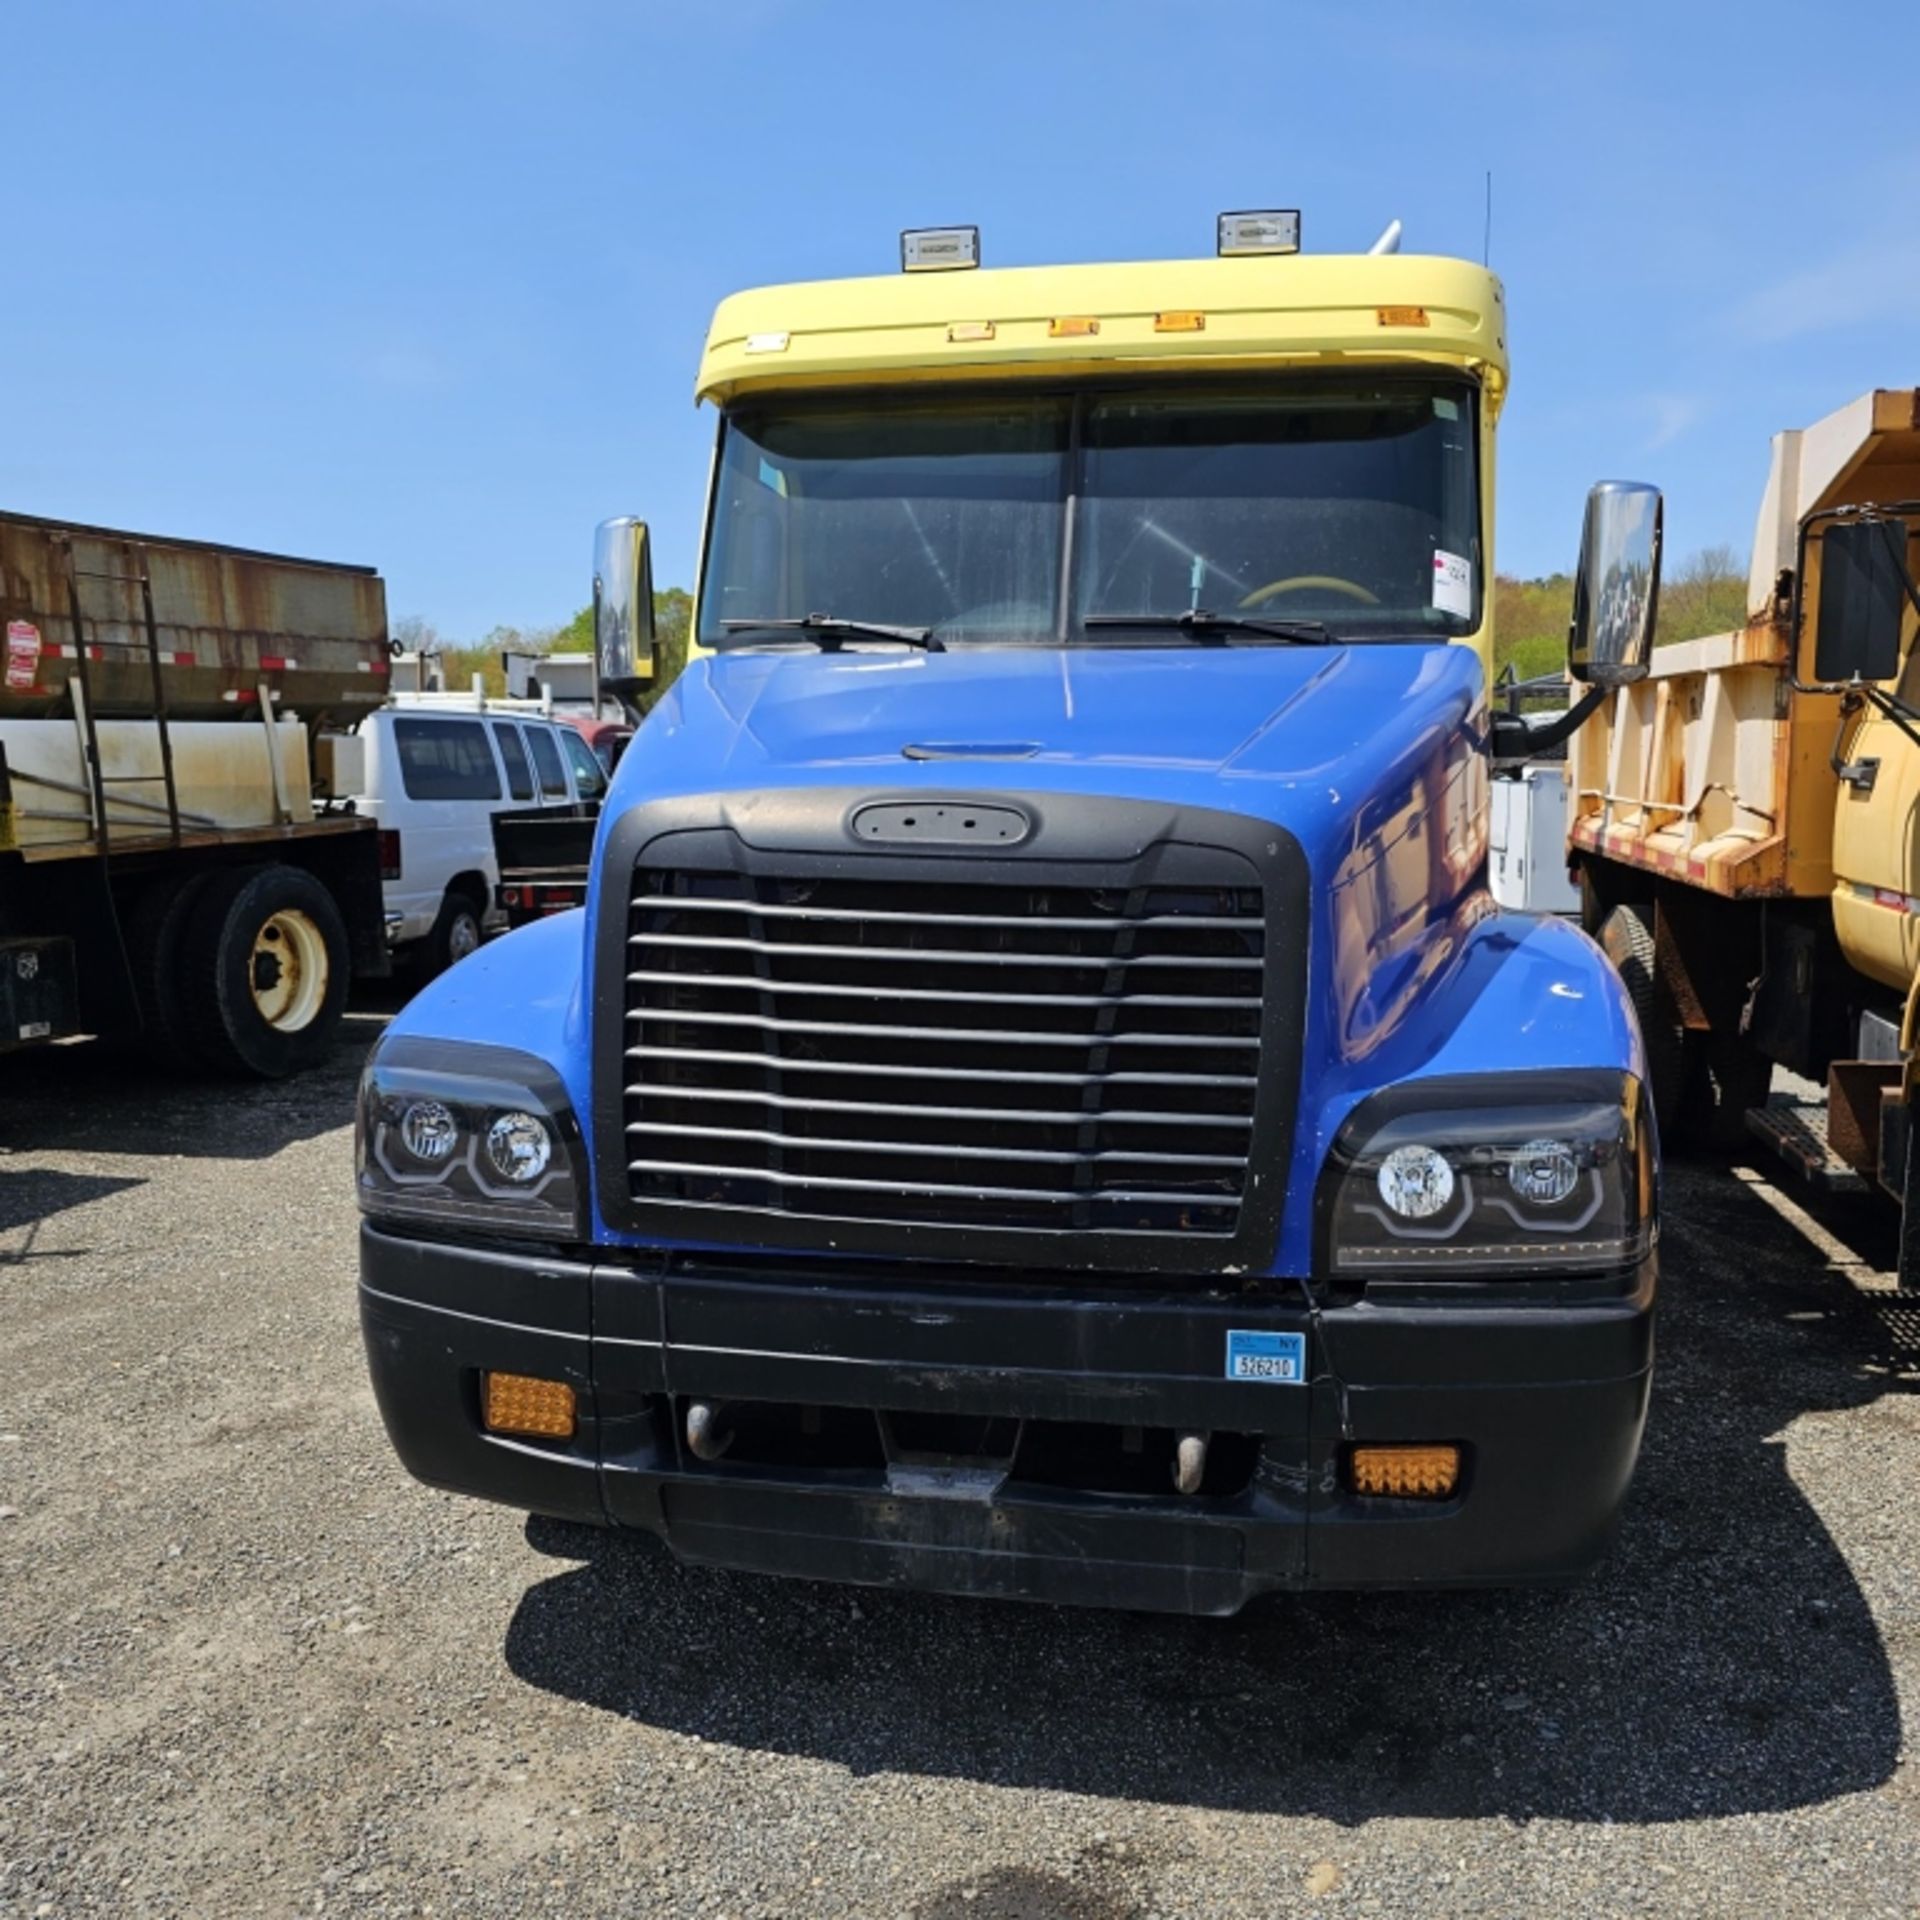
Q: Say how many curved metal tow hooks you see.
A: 2